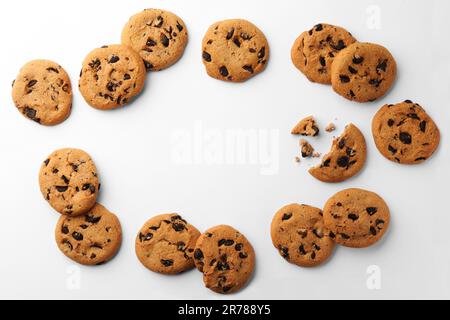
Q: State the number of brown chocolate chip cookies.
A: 14